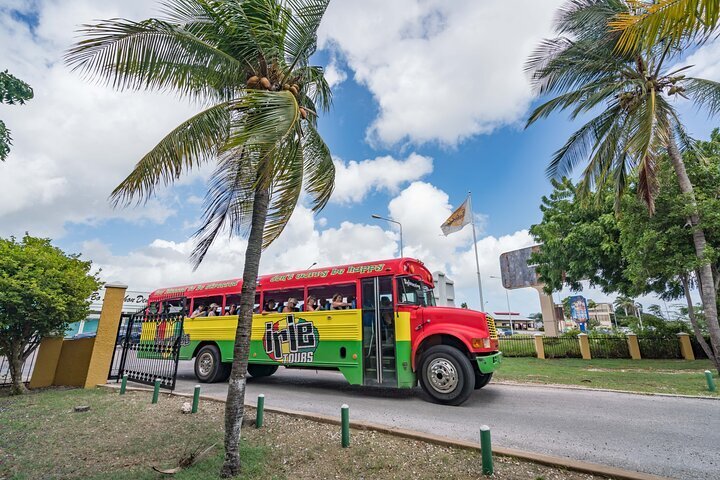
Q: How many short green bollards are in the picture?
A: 7